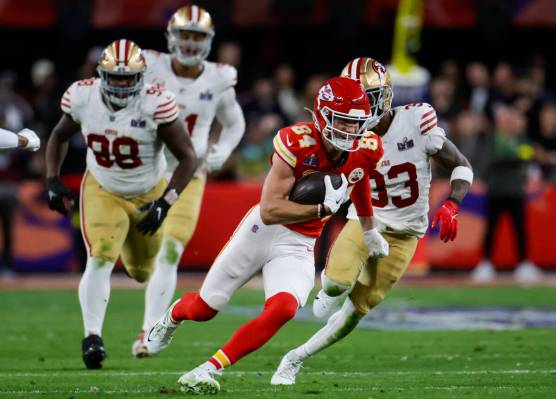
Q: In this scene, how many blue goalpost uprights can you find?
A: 0